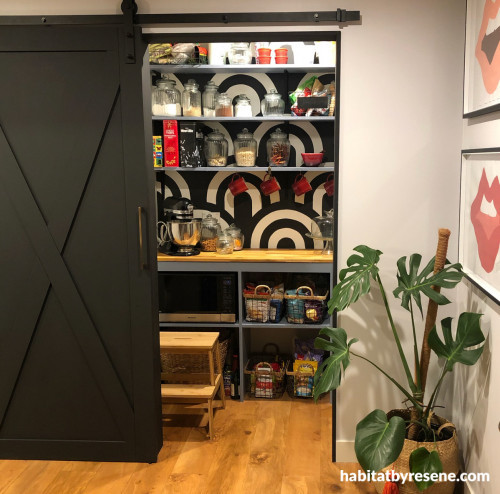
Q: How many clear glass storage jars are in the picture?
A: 13